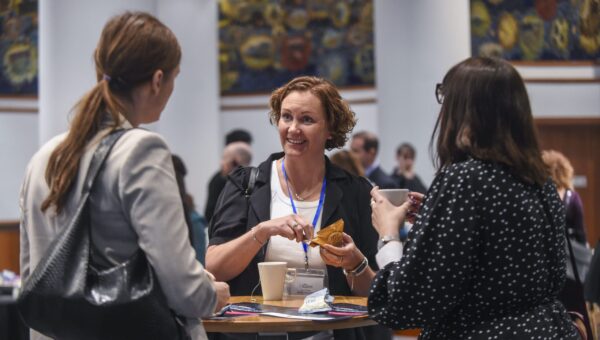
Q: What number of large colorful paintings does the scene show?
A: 3